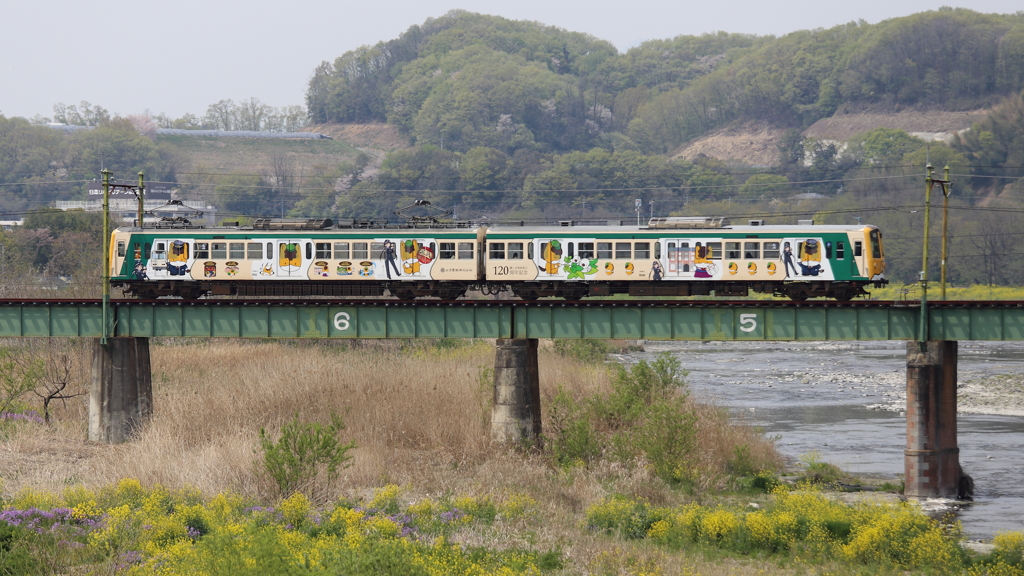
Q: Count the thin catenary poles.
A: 4